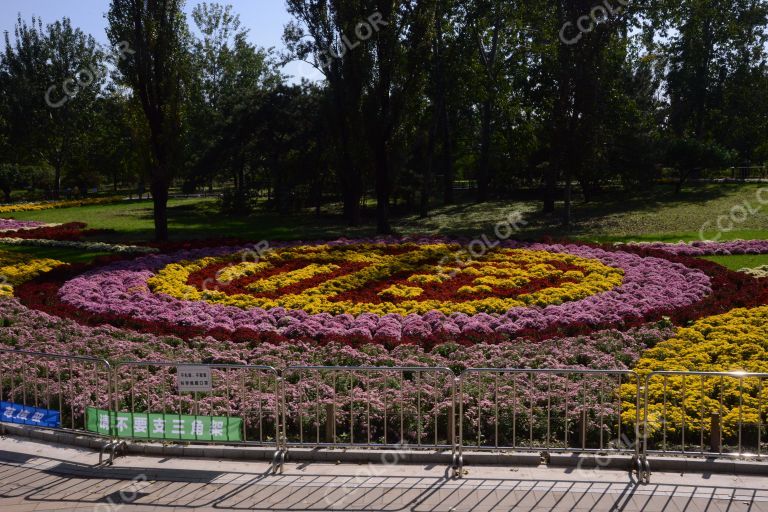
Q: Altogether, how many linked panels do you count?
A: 5